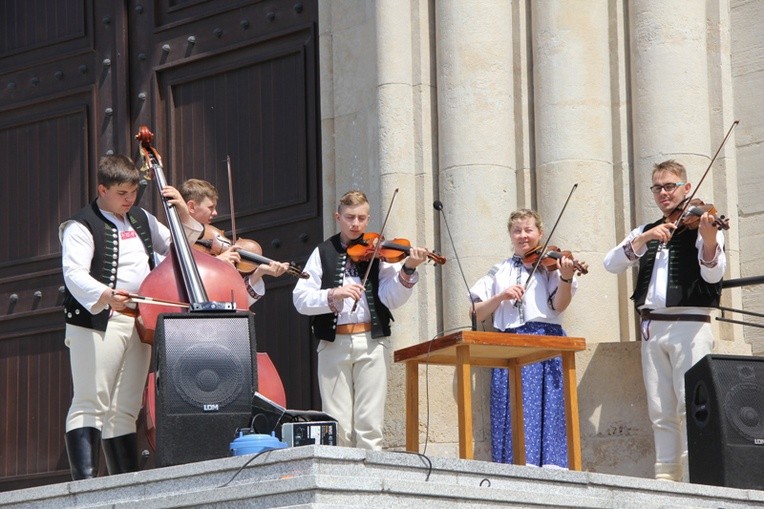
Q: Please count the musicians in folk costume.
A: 5